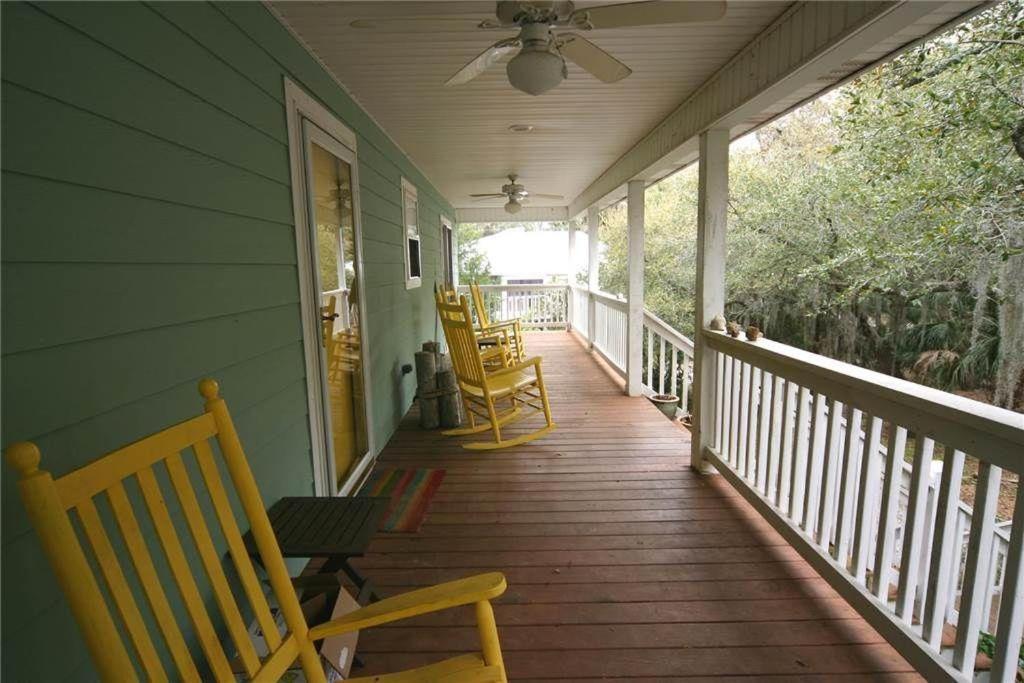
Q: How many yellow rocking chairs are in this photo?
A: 4